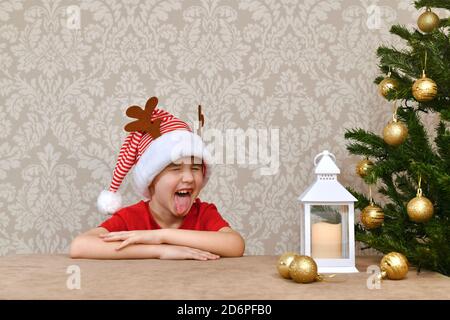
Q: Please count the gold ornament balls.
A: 10